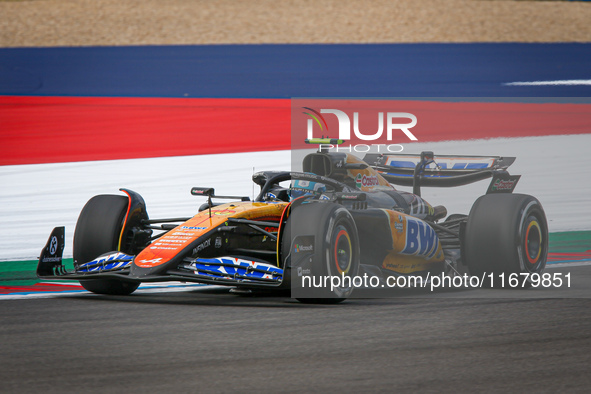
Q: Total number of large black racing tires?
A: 3